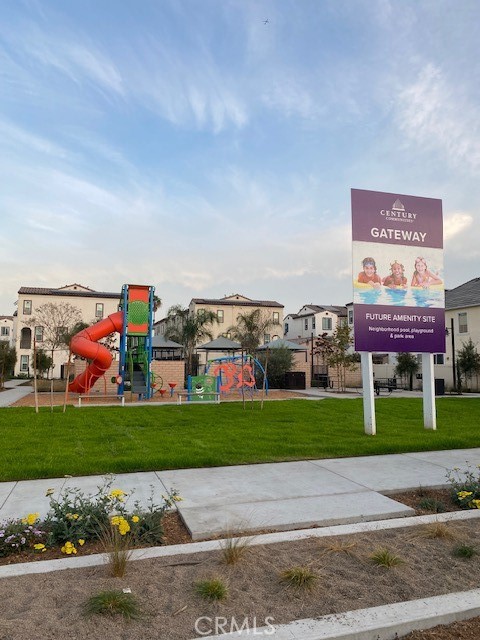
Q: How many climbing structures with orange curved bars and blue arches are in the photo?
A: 1